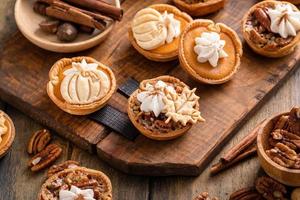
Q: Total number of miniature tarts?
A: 8